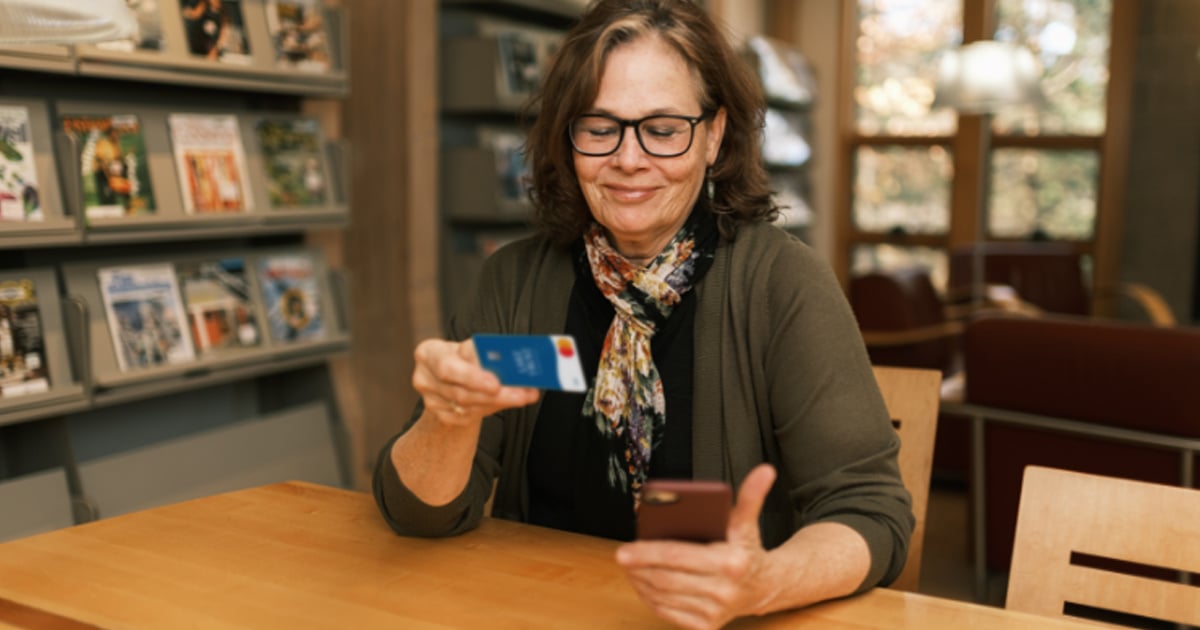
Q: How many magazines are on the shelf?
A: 11